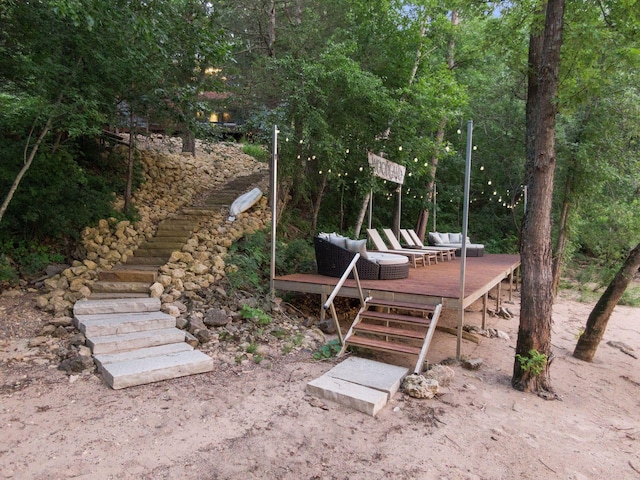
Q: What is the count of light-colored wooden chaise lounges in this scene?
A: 4